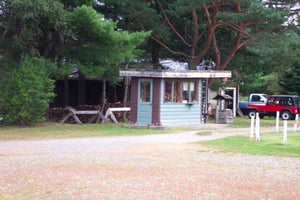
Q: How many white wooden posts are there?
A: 5